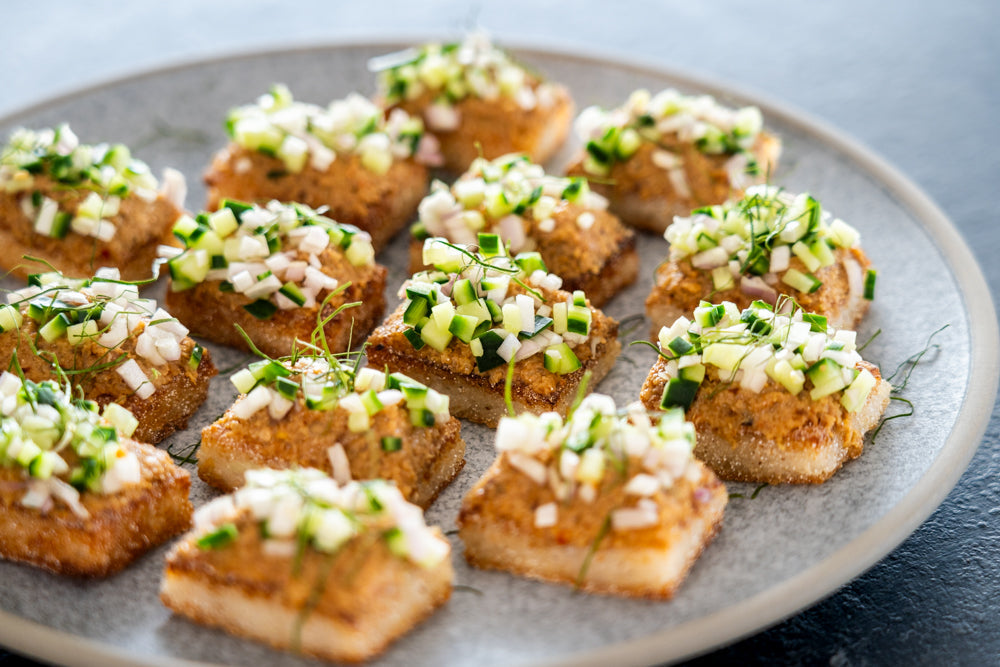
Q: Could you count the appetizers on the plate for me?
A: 14